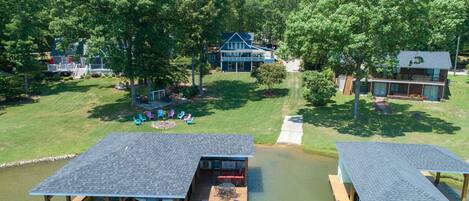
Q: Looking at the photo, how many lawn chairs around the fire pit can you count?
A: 8